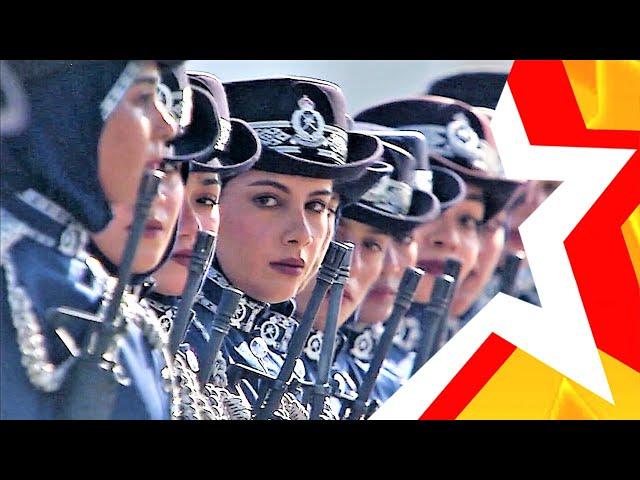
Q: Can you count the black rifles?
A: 9